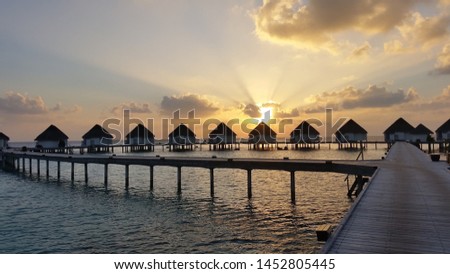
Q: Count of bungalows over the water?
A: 12